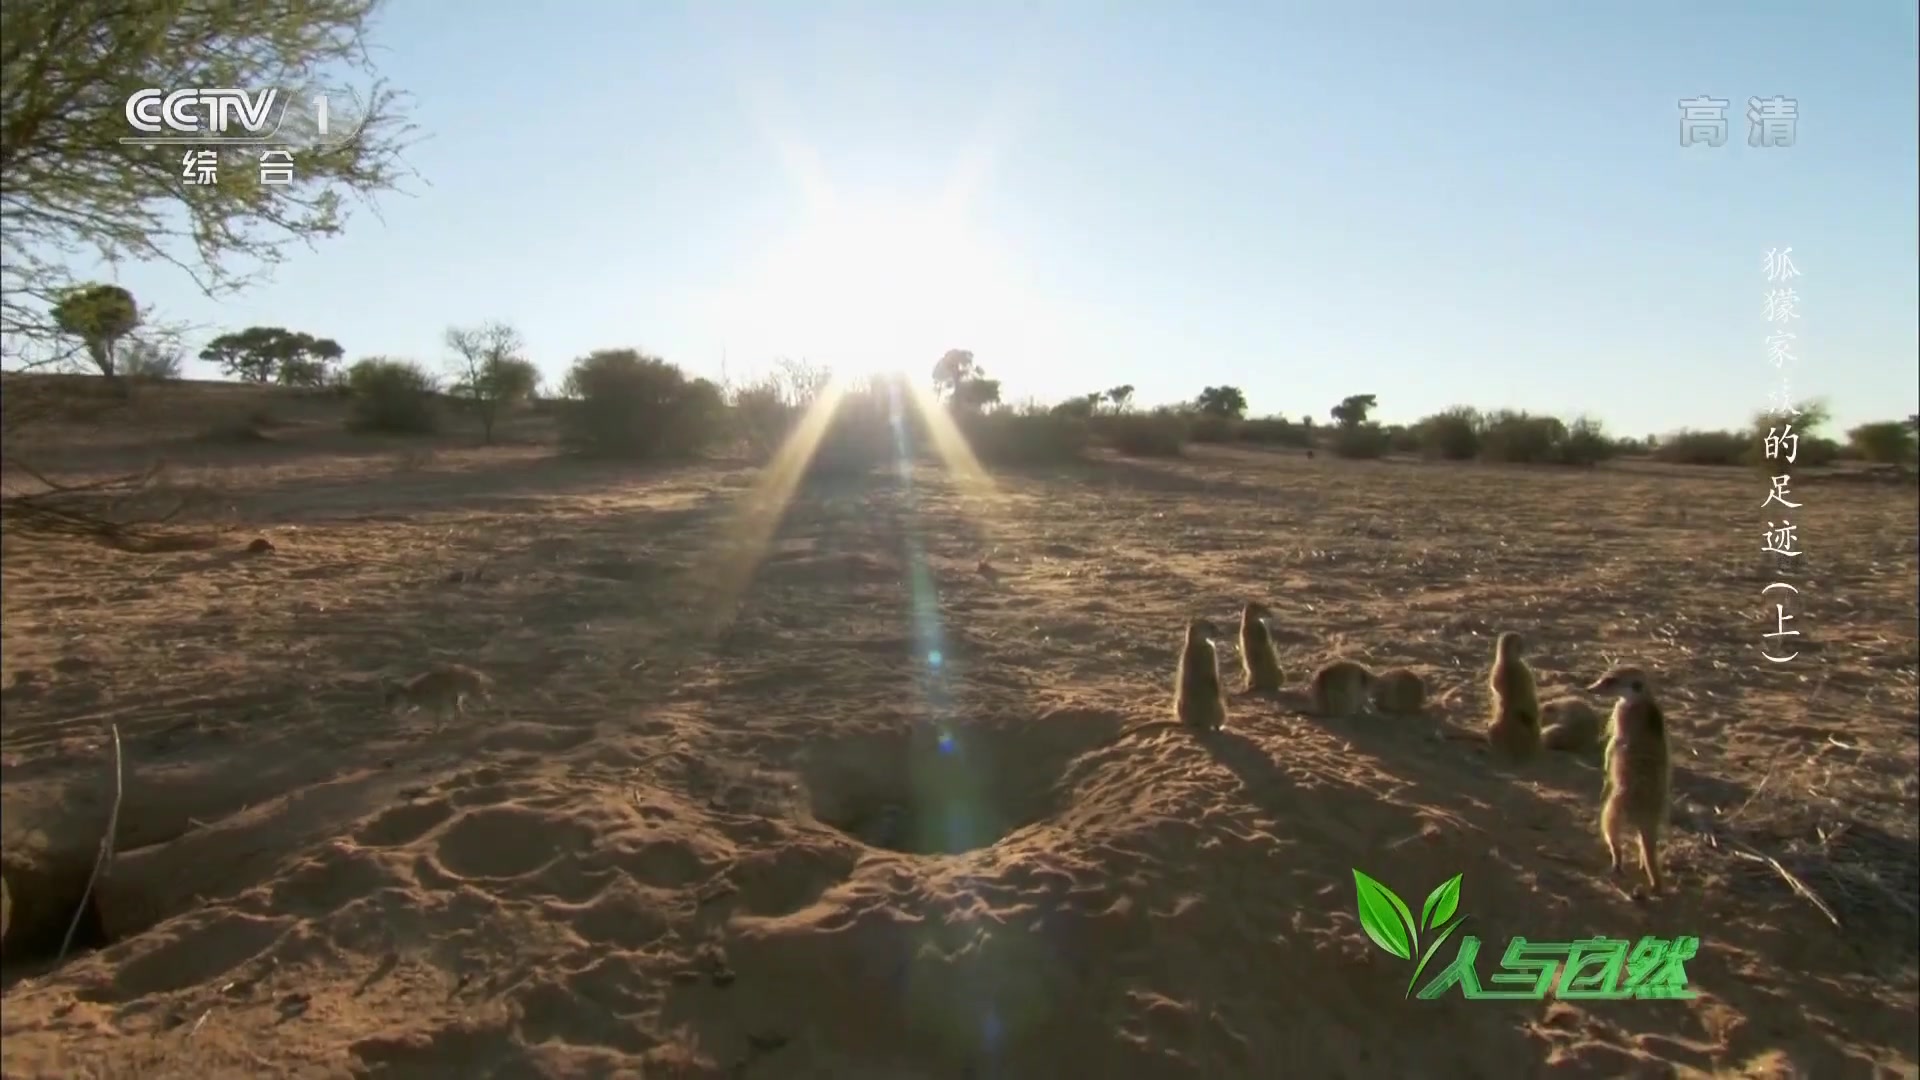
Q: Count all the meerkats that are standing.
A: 4